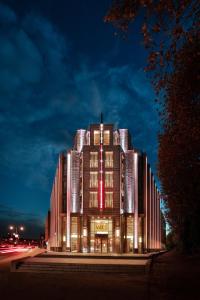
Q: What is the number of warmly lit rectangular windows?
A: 8